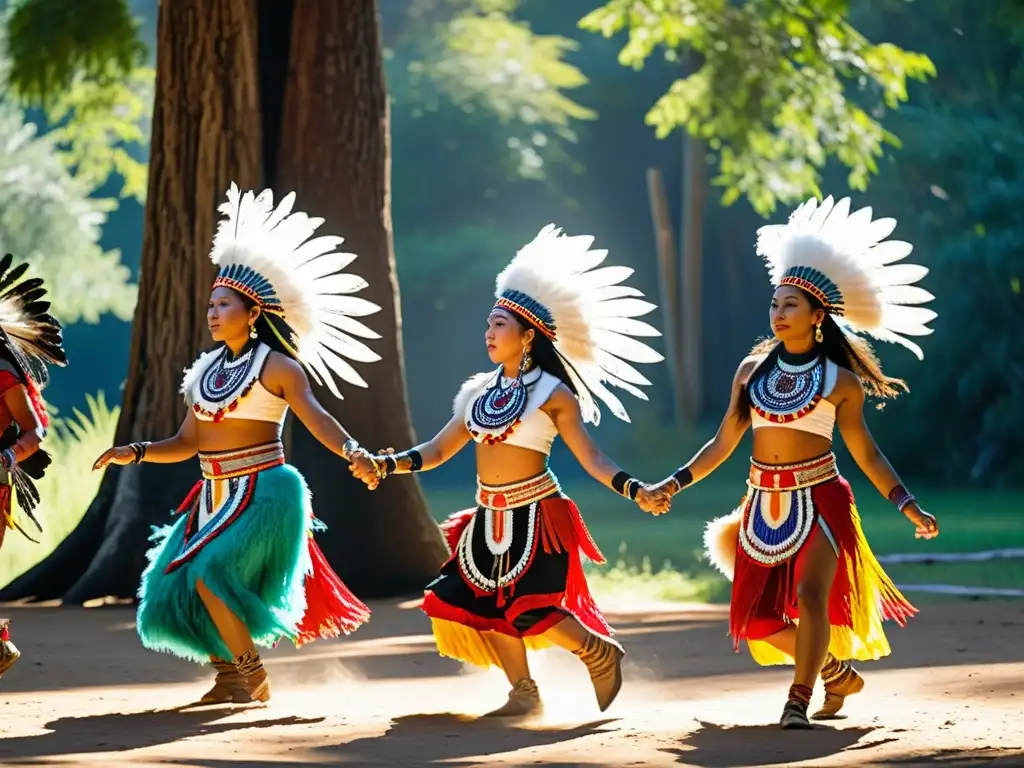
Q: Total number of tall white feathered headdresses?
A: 3